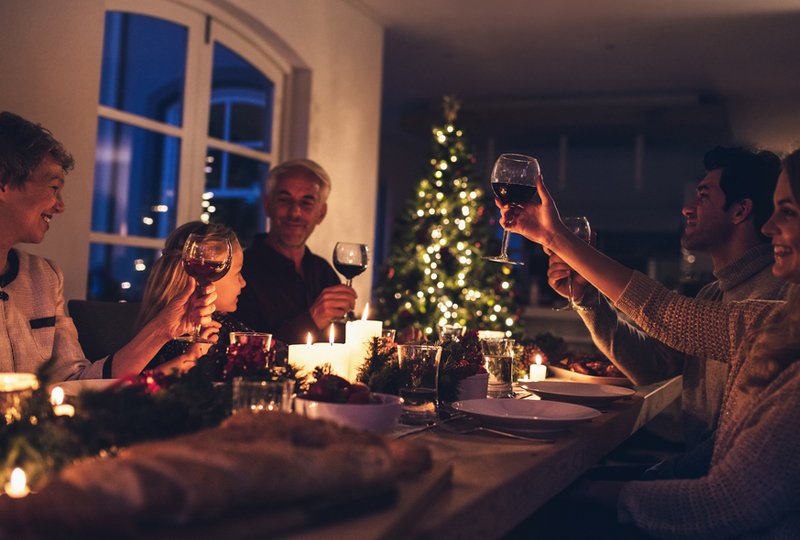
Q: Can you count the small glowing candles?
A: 3